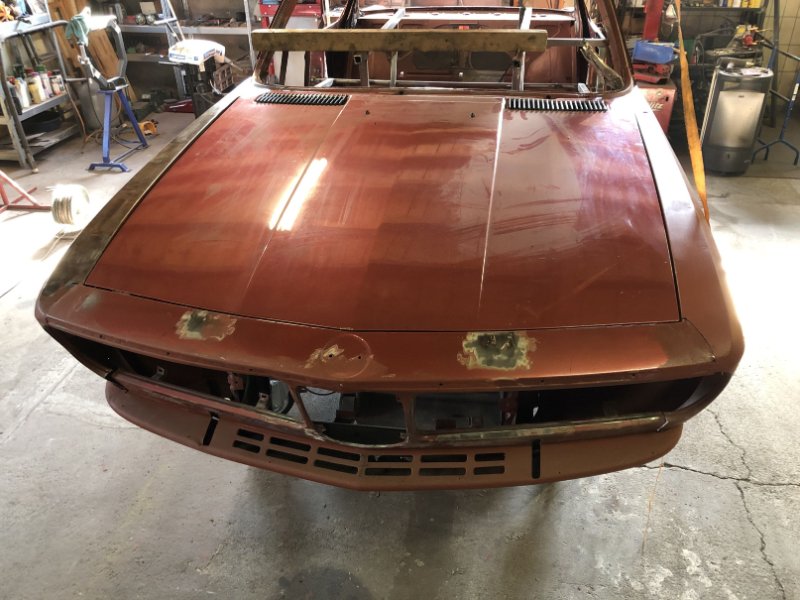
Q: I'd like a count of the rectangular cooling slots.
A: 12